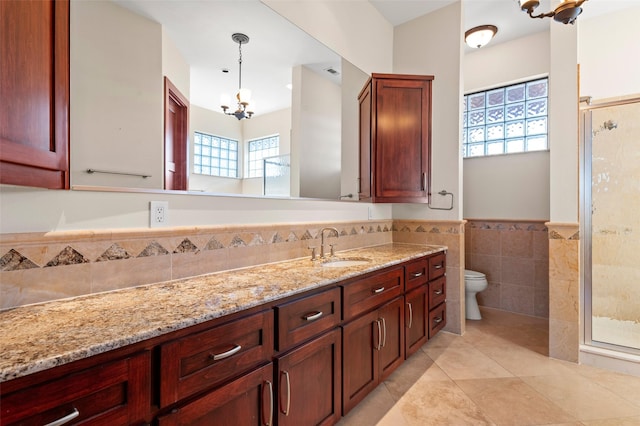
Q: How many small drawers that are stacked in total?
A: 3